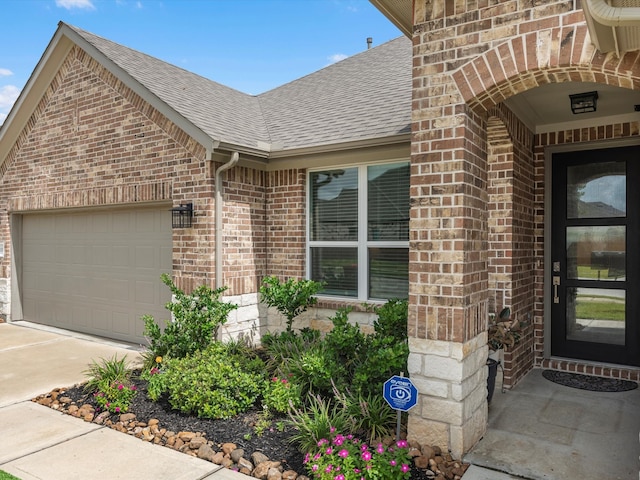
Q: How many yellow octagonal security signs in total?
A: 0